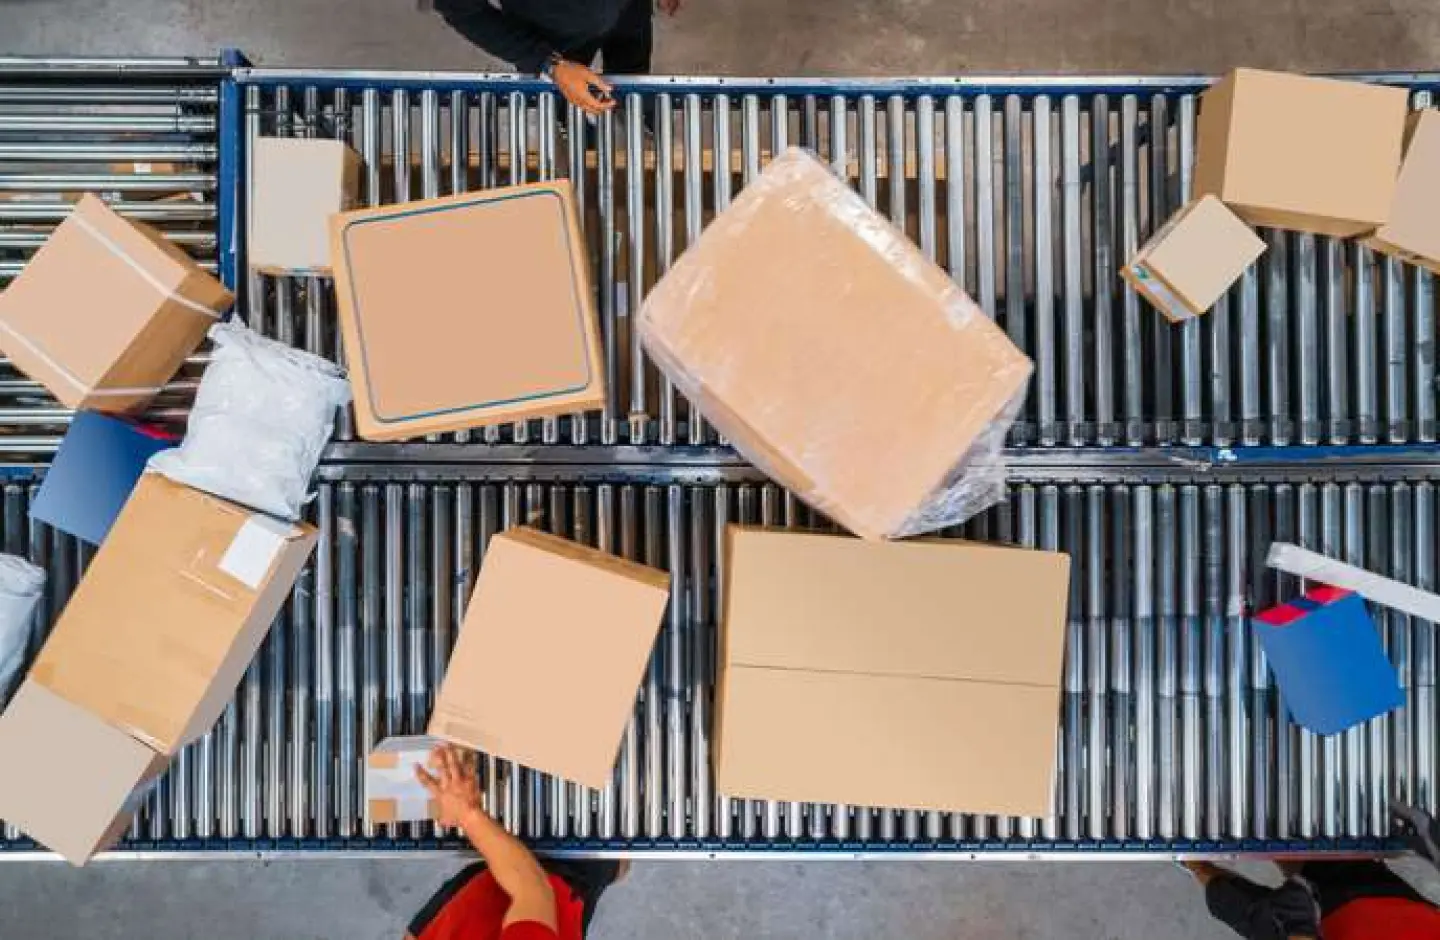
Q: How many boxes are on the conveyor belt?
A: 14